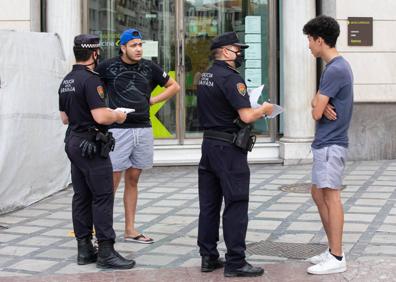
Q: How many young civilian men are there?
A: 2